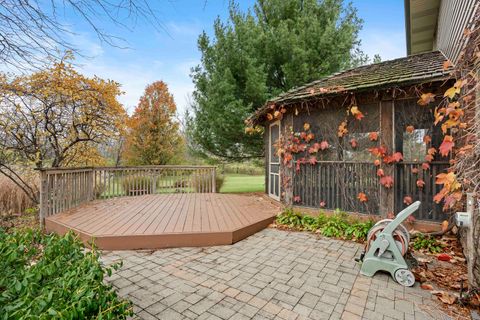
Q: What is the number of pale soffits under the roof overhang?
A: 1